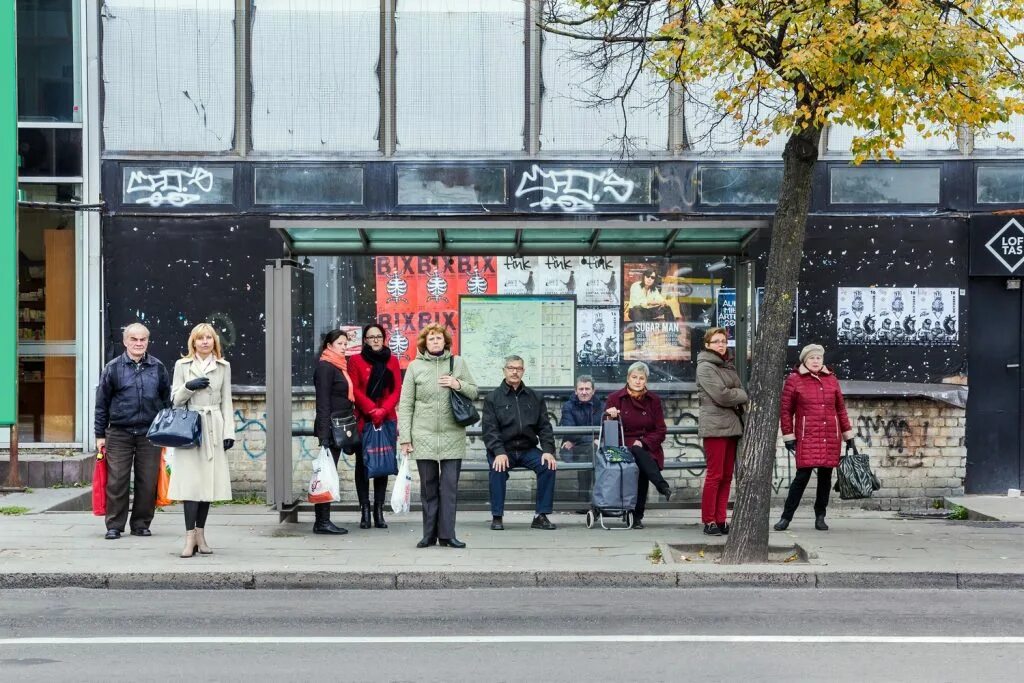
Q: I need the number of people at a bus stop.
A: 10